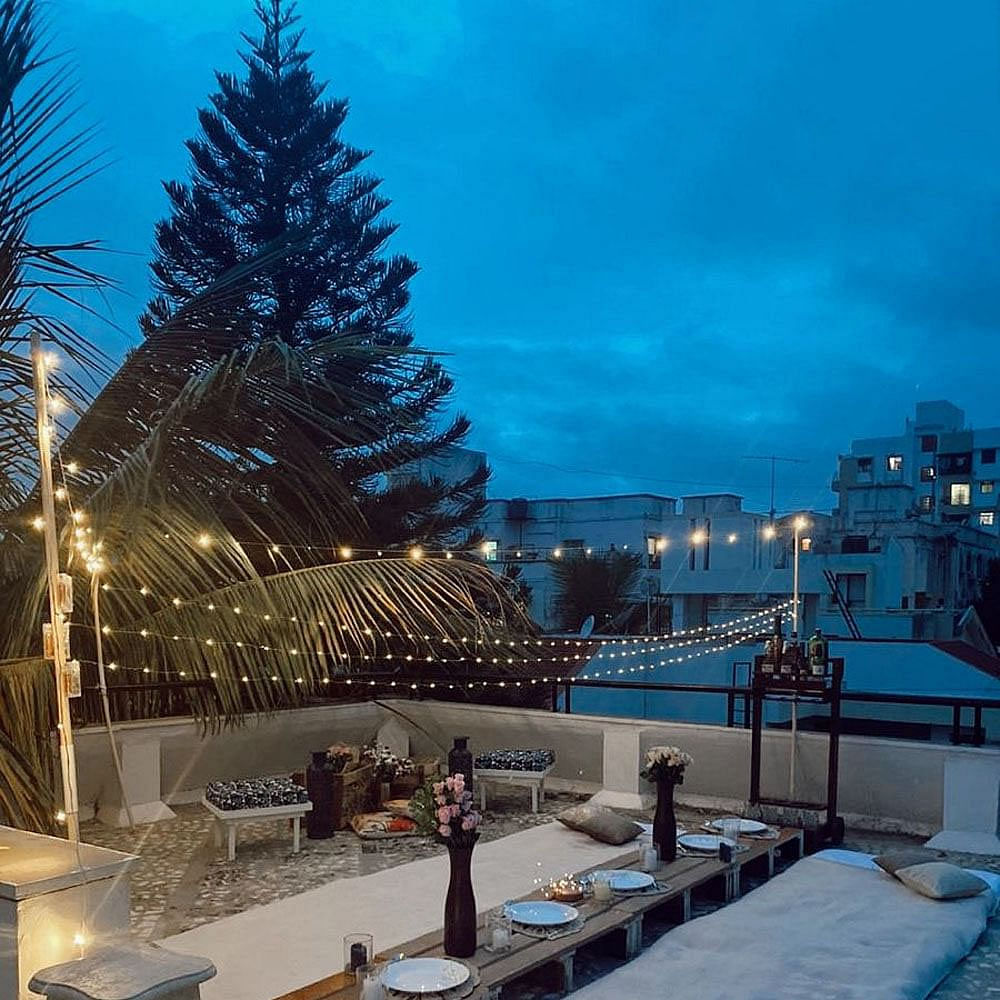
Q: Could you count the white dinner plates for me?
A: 5